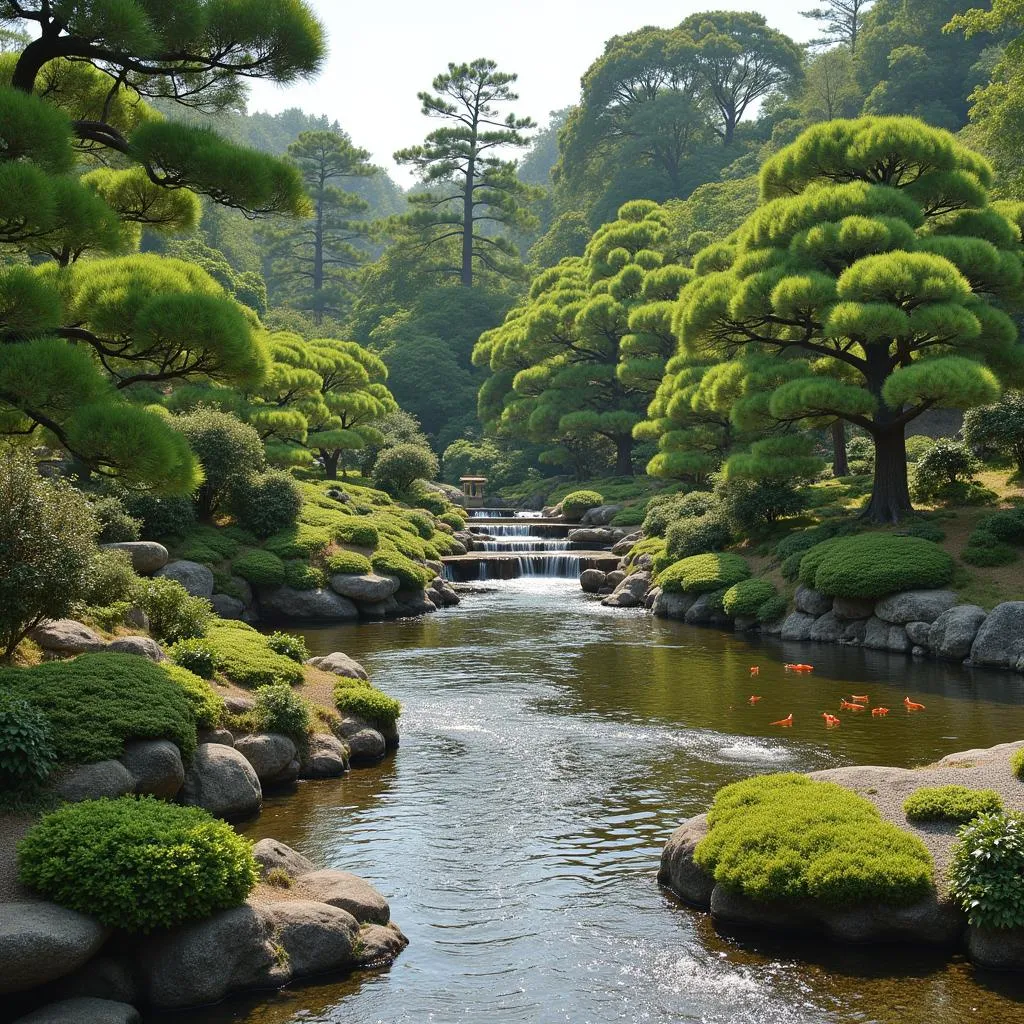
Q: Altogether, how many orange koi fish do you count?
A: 9